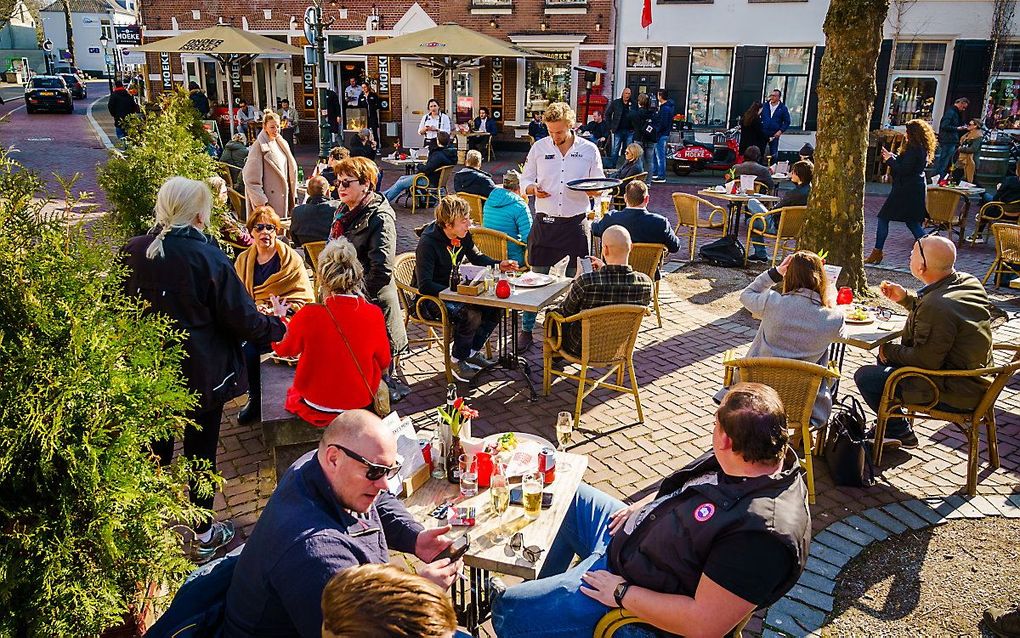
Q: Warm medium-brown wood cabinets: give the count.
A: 0